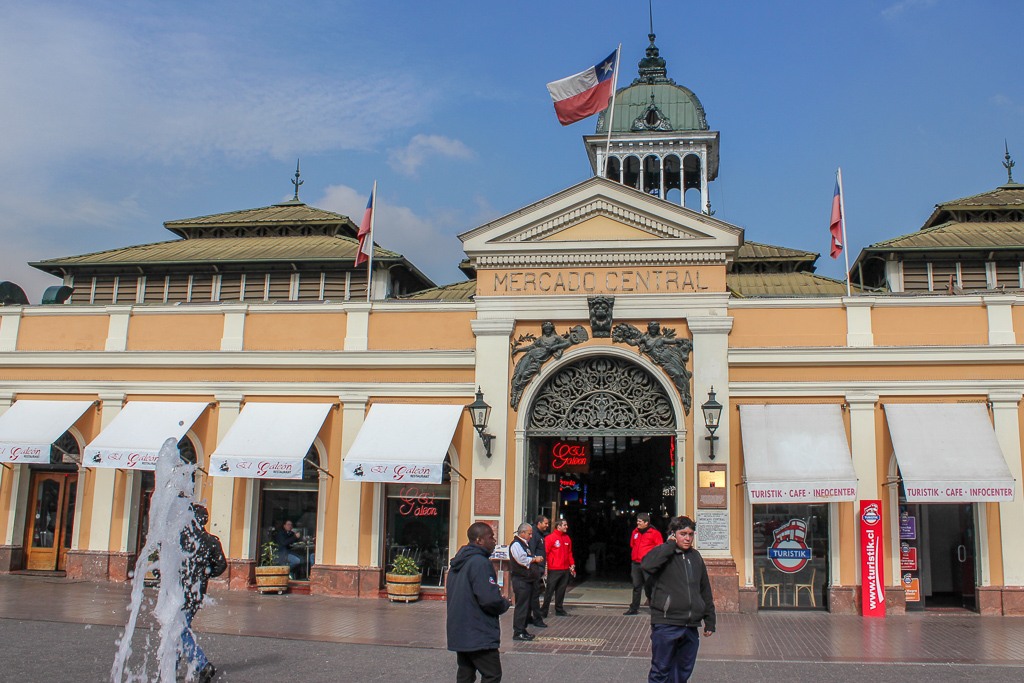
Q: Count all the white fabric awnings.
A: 6